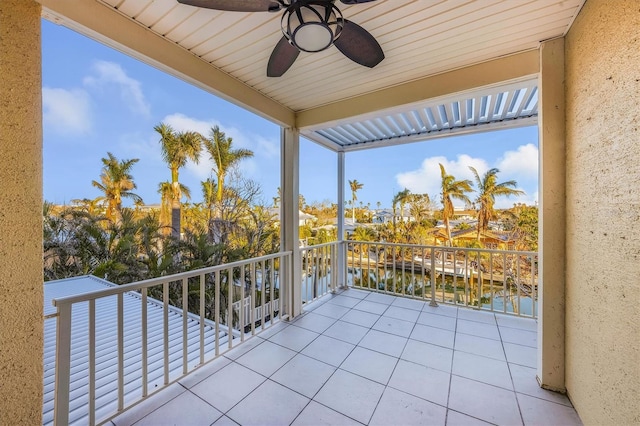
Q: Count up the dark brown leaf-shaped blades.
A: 4